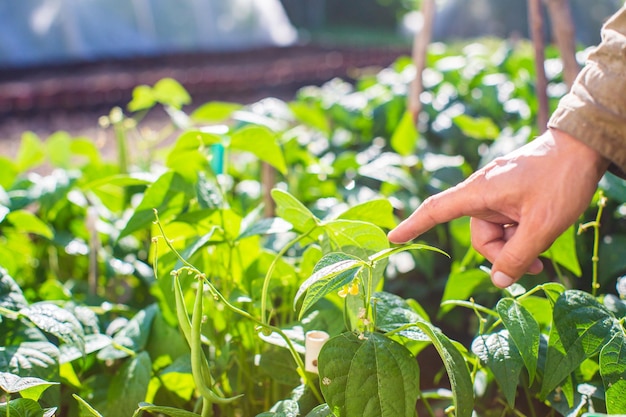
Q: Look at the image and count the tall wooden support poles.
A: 3